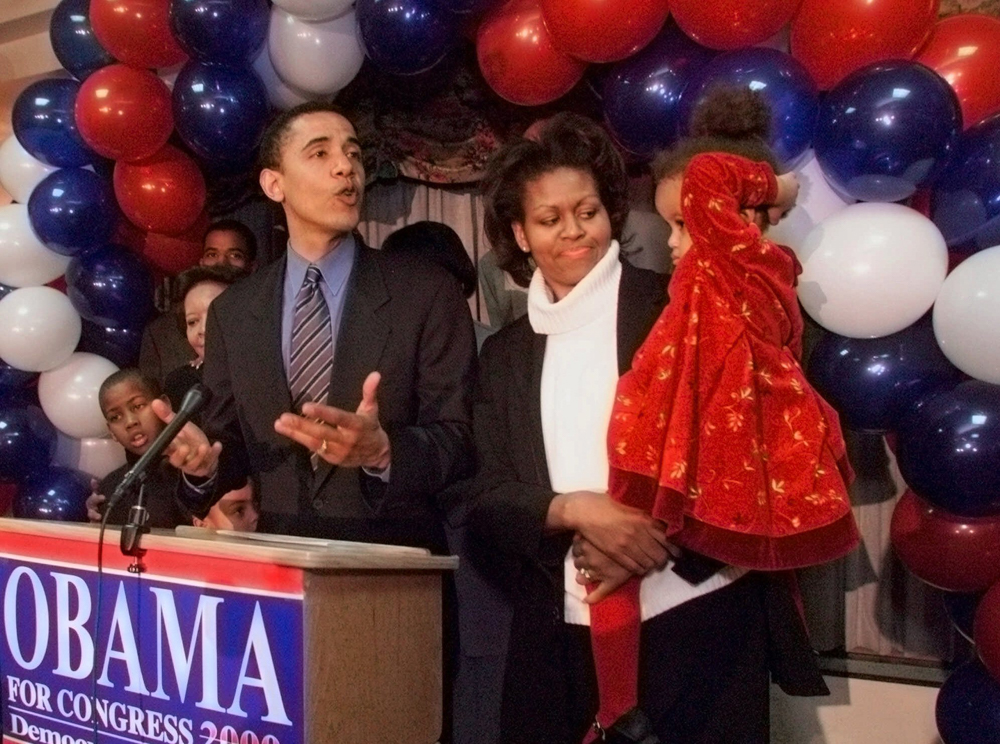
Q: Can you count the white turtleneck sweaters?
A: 1